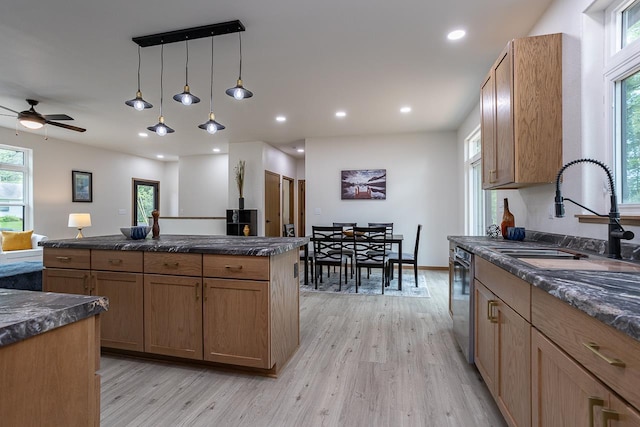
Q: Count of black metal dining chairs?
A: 6